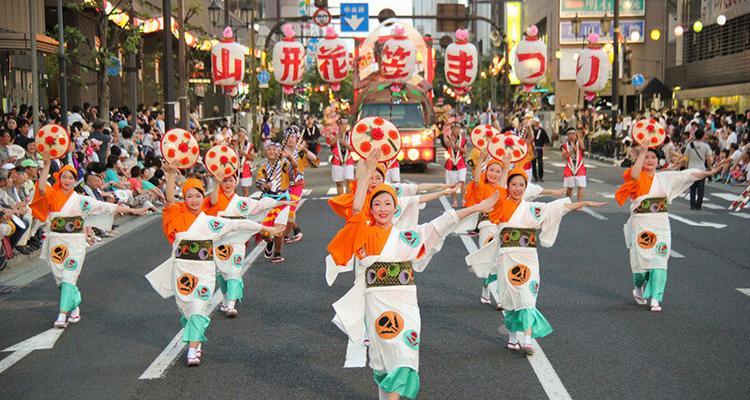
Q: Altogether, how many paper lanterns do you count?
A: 7